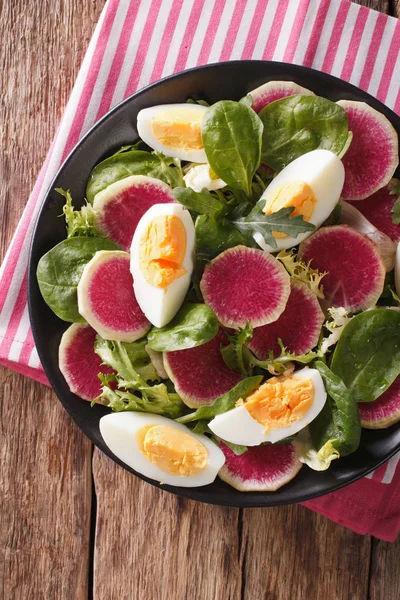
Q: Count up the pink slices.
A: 12